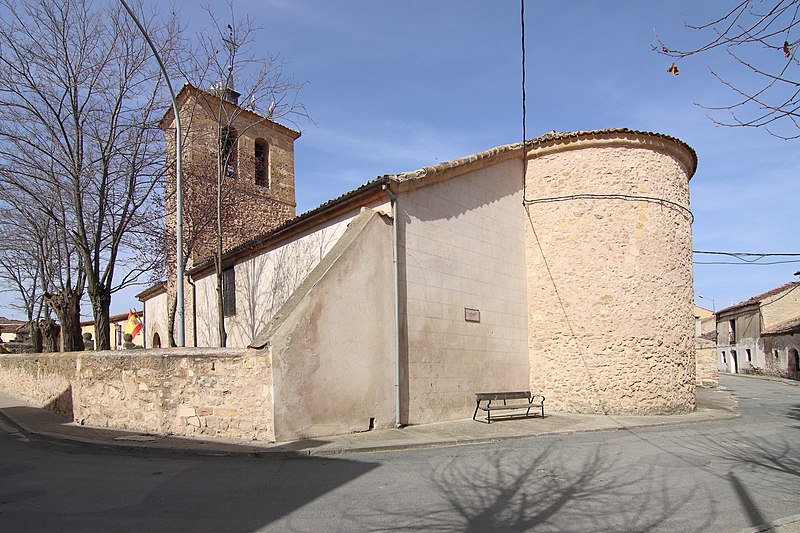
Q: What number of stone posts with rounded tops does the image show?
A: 2